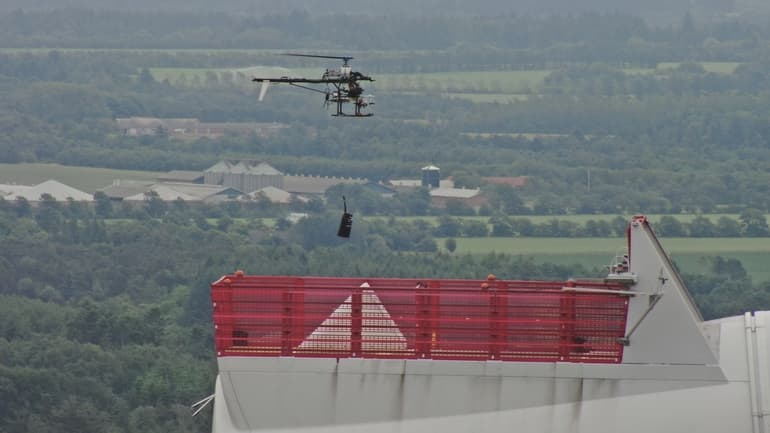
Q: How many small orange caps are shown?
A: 4